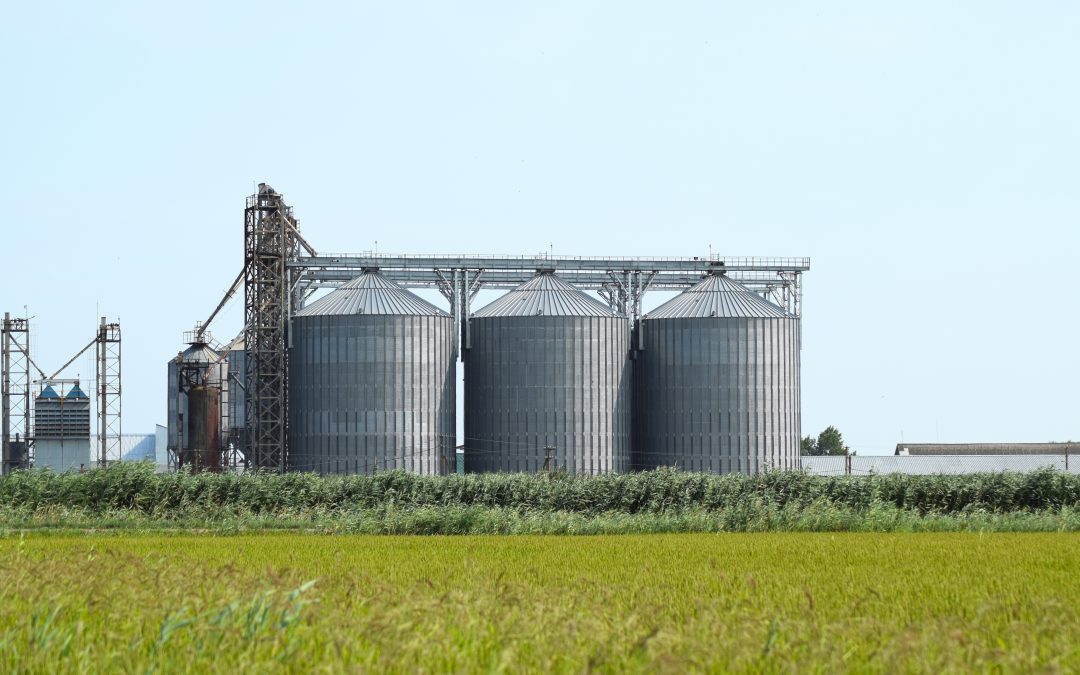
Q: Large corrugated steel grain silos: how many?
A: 3